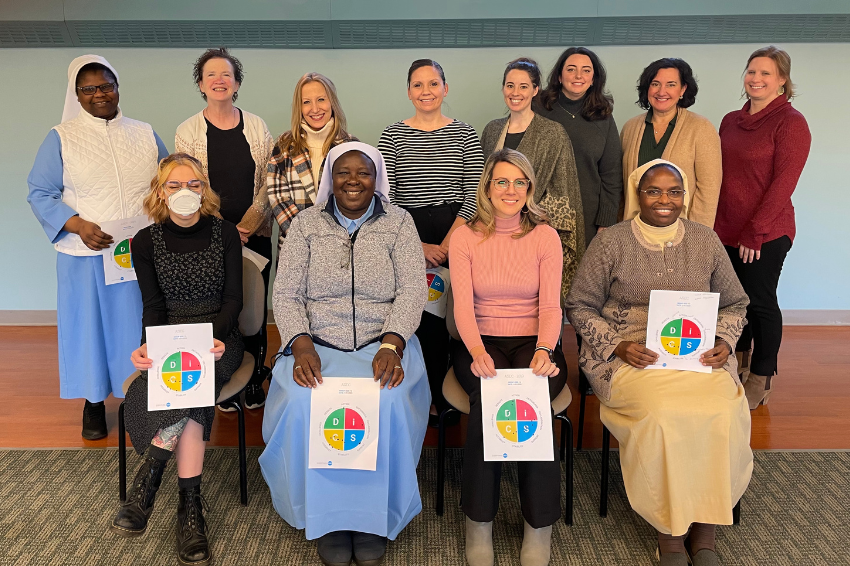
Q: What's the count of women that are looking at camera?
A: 11